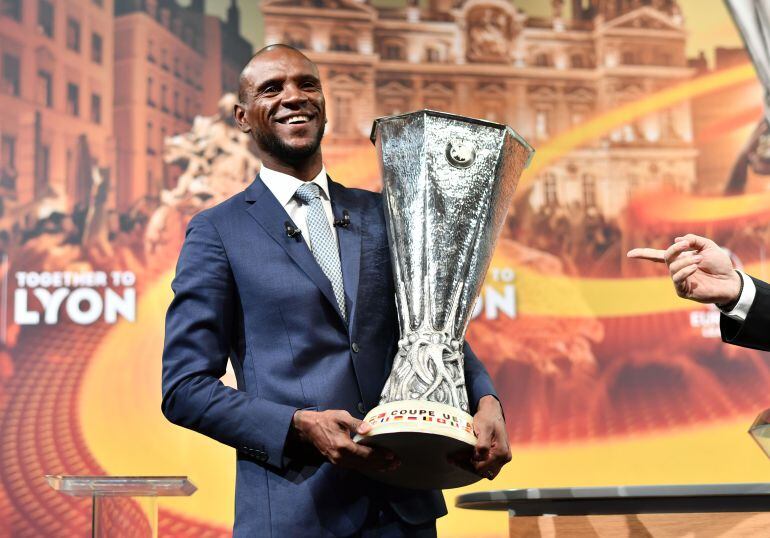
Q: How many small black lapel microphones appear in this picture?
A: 2